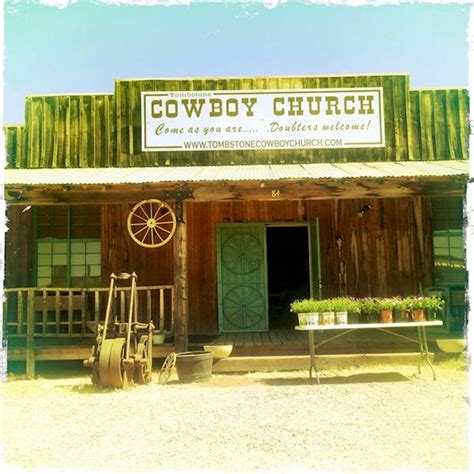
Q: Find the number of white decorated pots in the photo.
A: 3